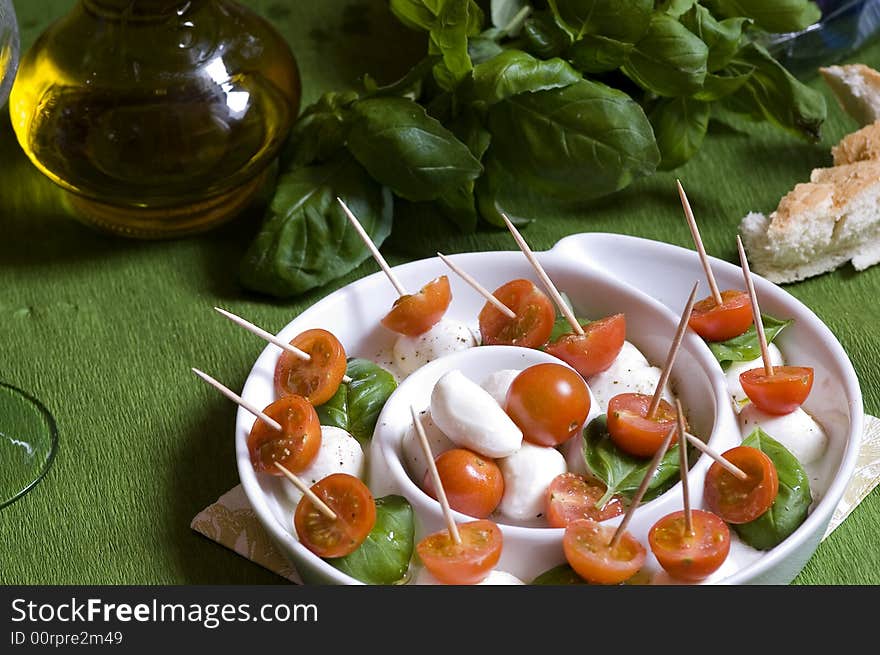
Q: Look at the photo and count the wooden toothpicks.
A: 13